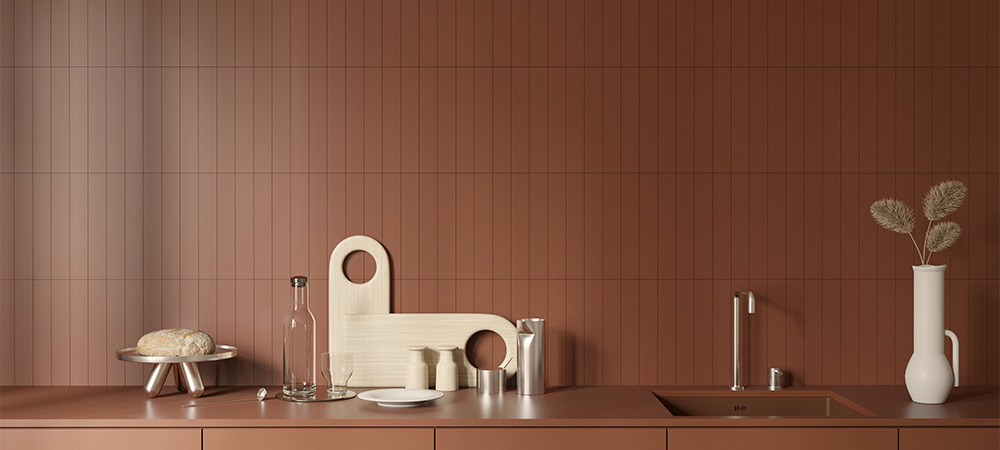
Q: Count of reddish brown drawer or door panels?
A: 5